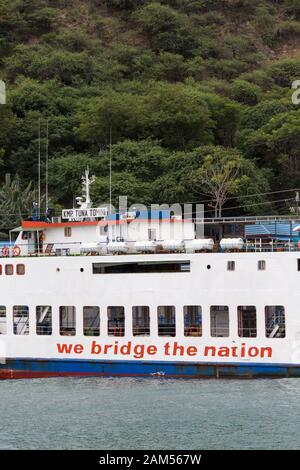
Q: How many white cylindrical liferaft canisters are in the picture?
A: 6